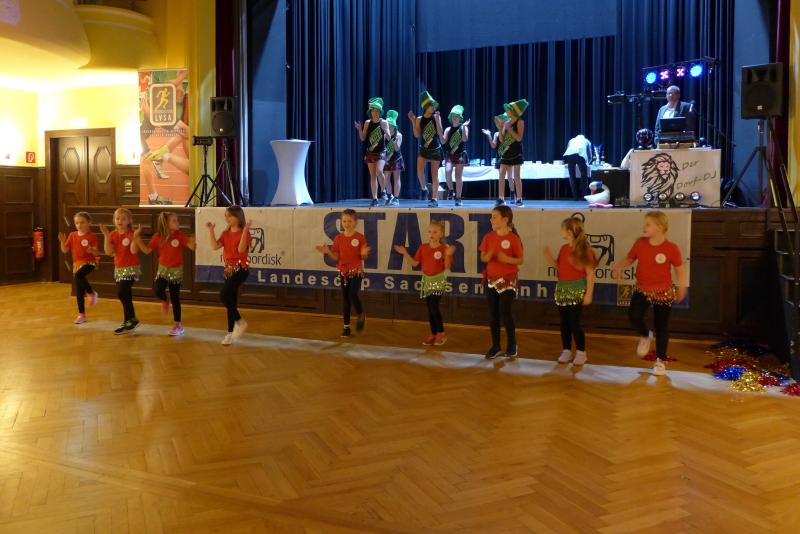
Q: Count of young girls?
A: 9